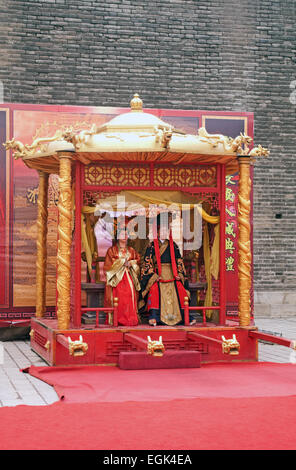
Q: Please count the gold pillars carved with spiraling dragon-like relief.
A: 3